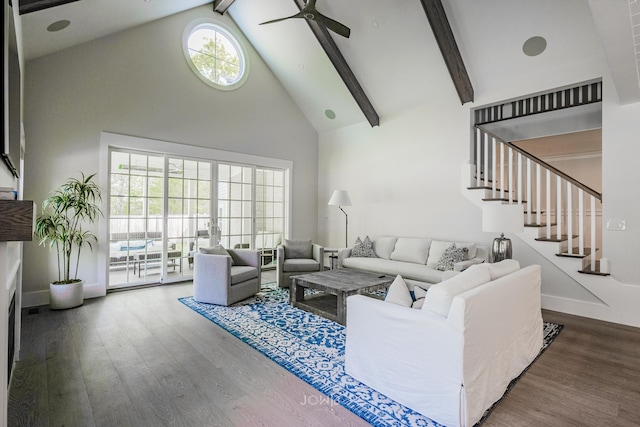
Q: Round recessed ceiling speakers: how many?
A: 3